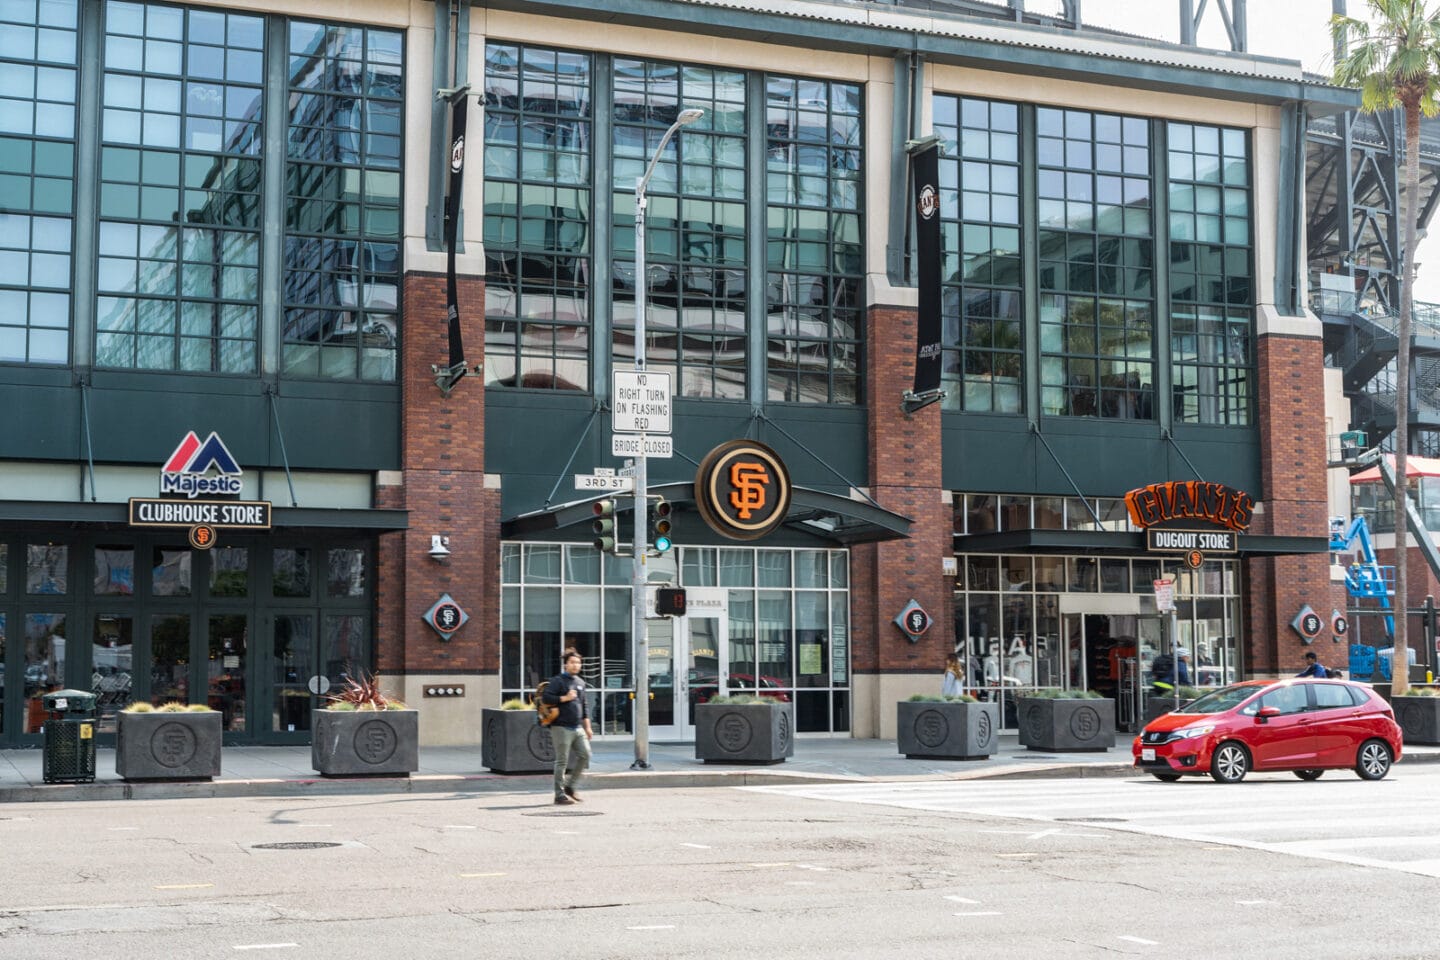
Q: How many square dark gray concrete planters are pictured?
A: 8